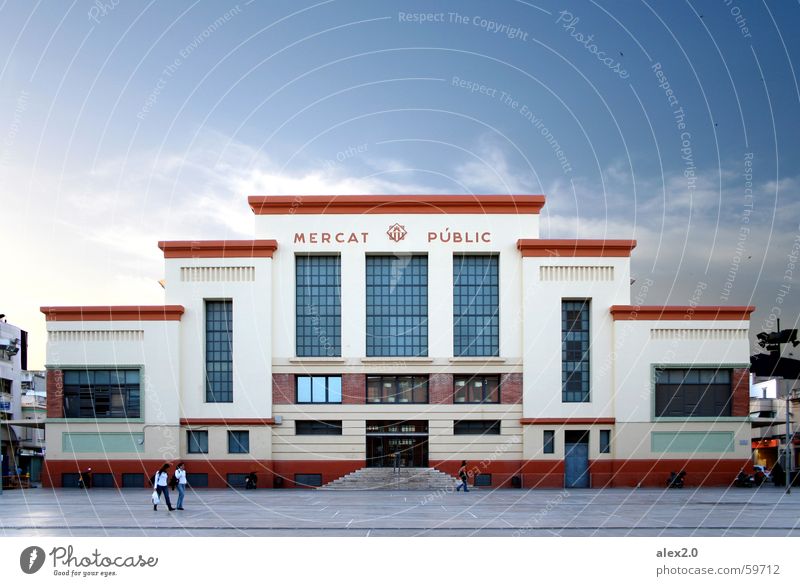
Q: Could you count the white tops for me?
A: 2